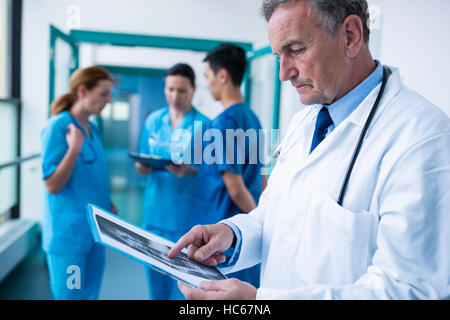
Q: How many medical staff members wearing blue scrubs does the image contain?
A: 3